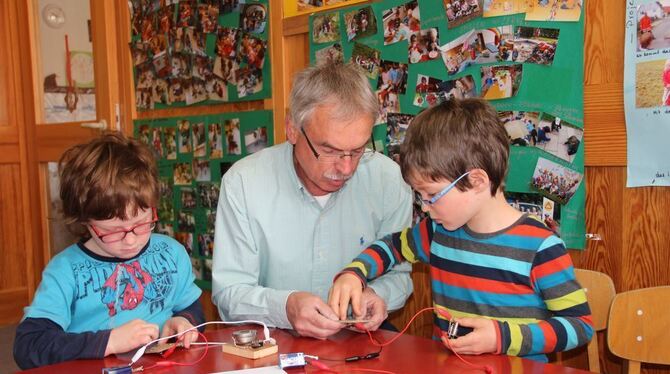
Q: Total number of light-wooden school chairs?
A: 2